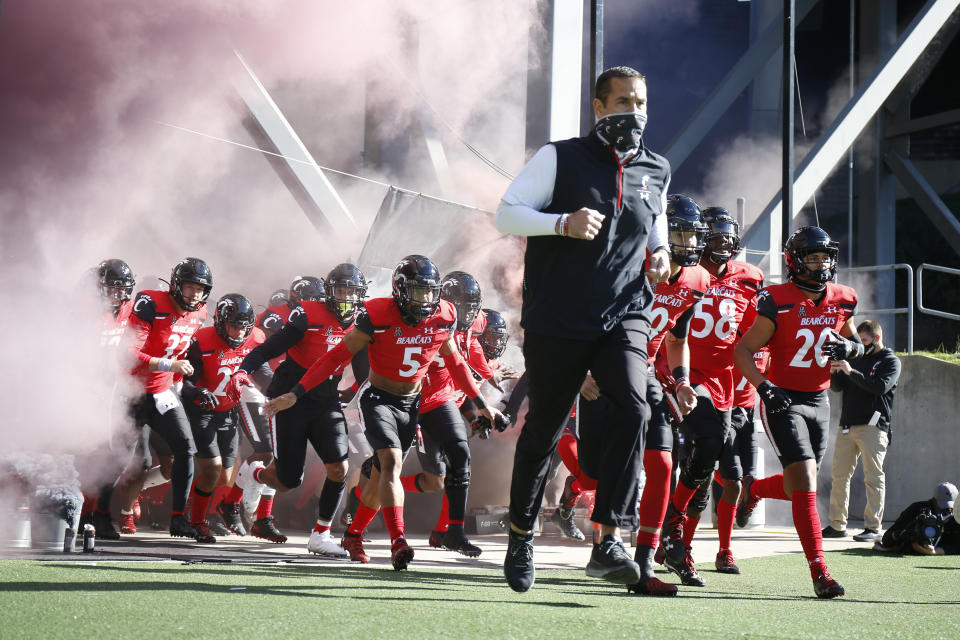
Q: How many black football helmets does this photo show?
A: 12